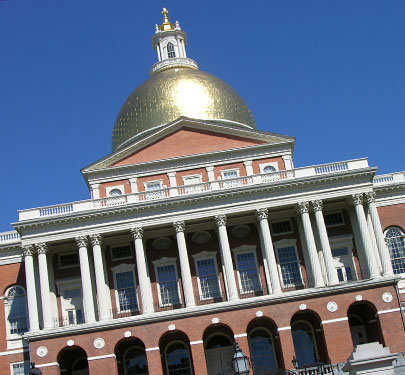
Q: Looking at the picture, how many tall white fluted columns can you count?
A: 12